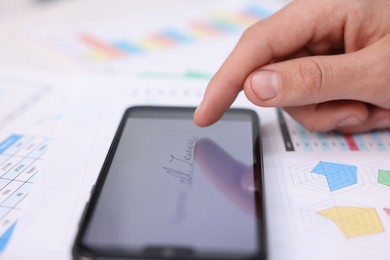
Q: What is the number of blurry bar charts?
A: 1